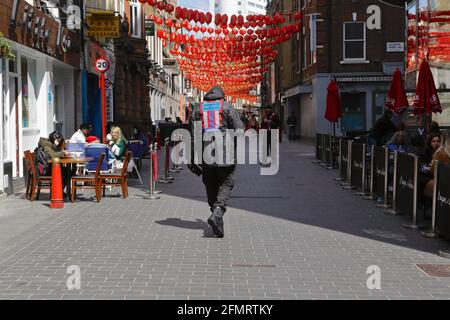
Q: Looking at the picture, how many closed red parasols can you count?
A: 3